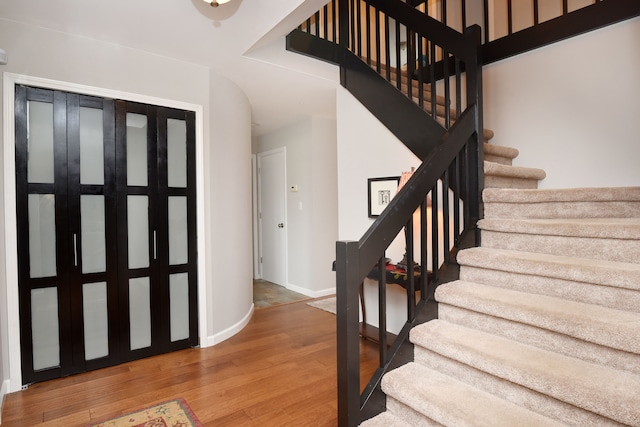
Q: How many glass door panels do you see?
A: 12